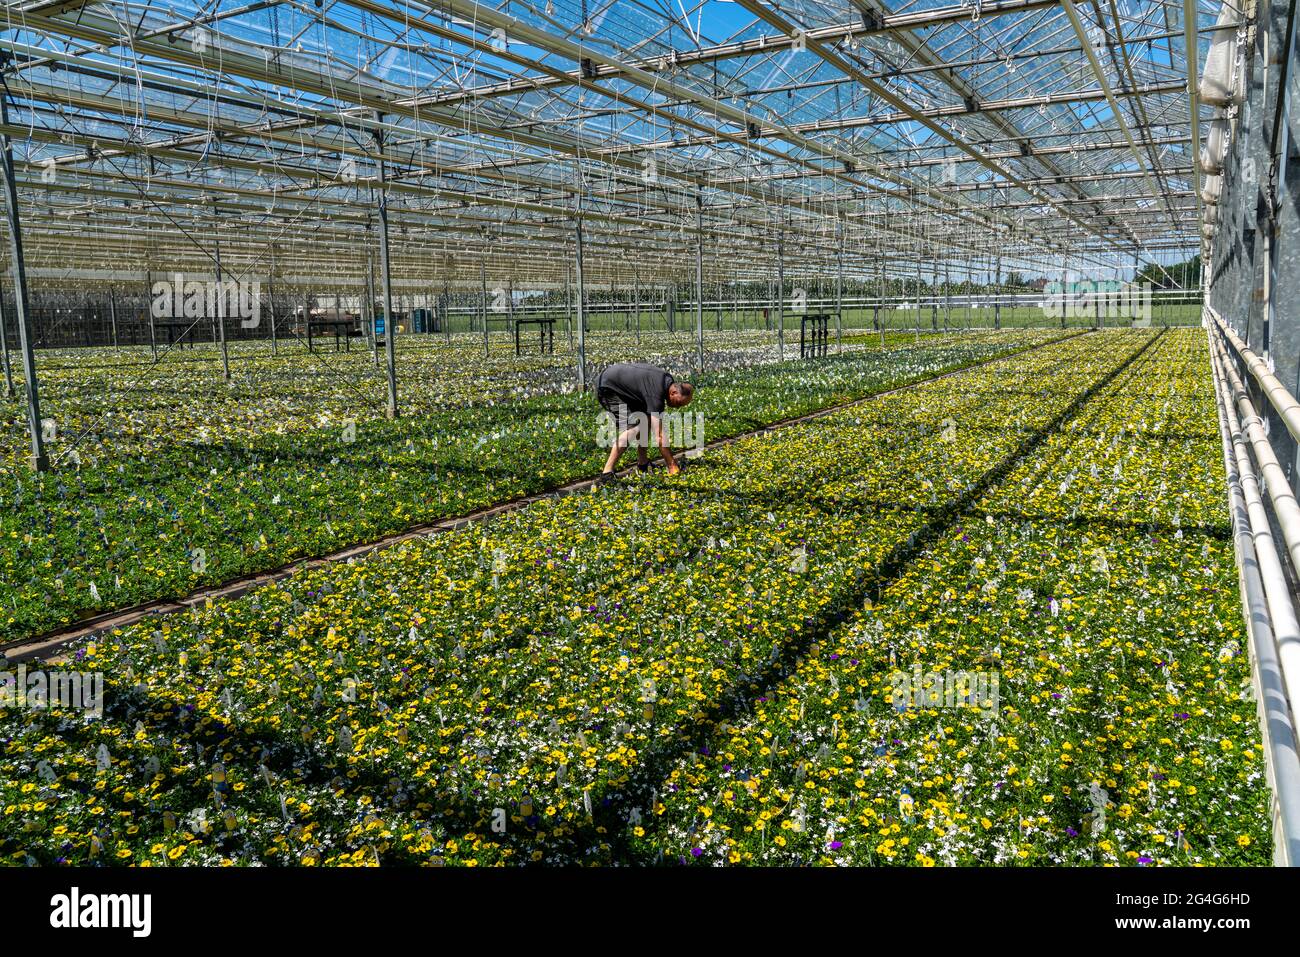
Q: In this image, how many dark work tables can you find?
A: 4